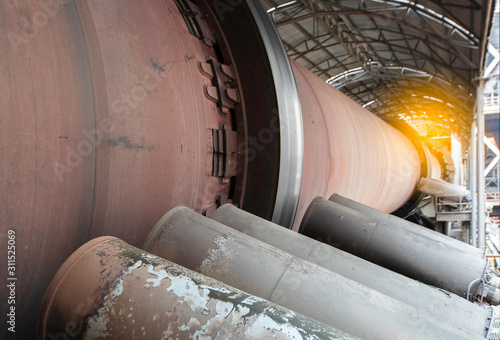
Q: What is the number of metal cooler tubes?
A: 5